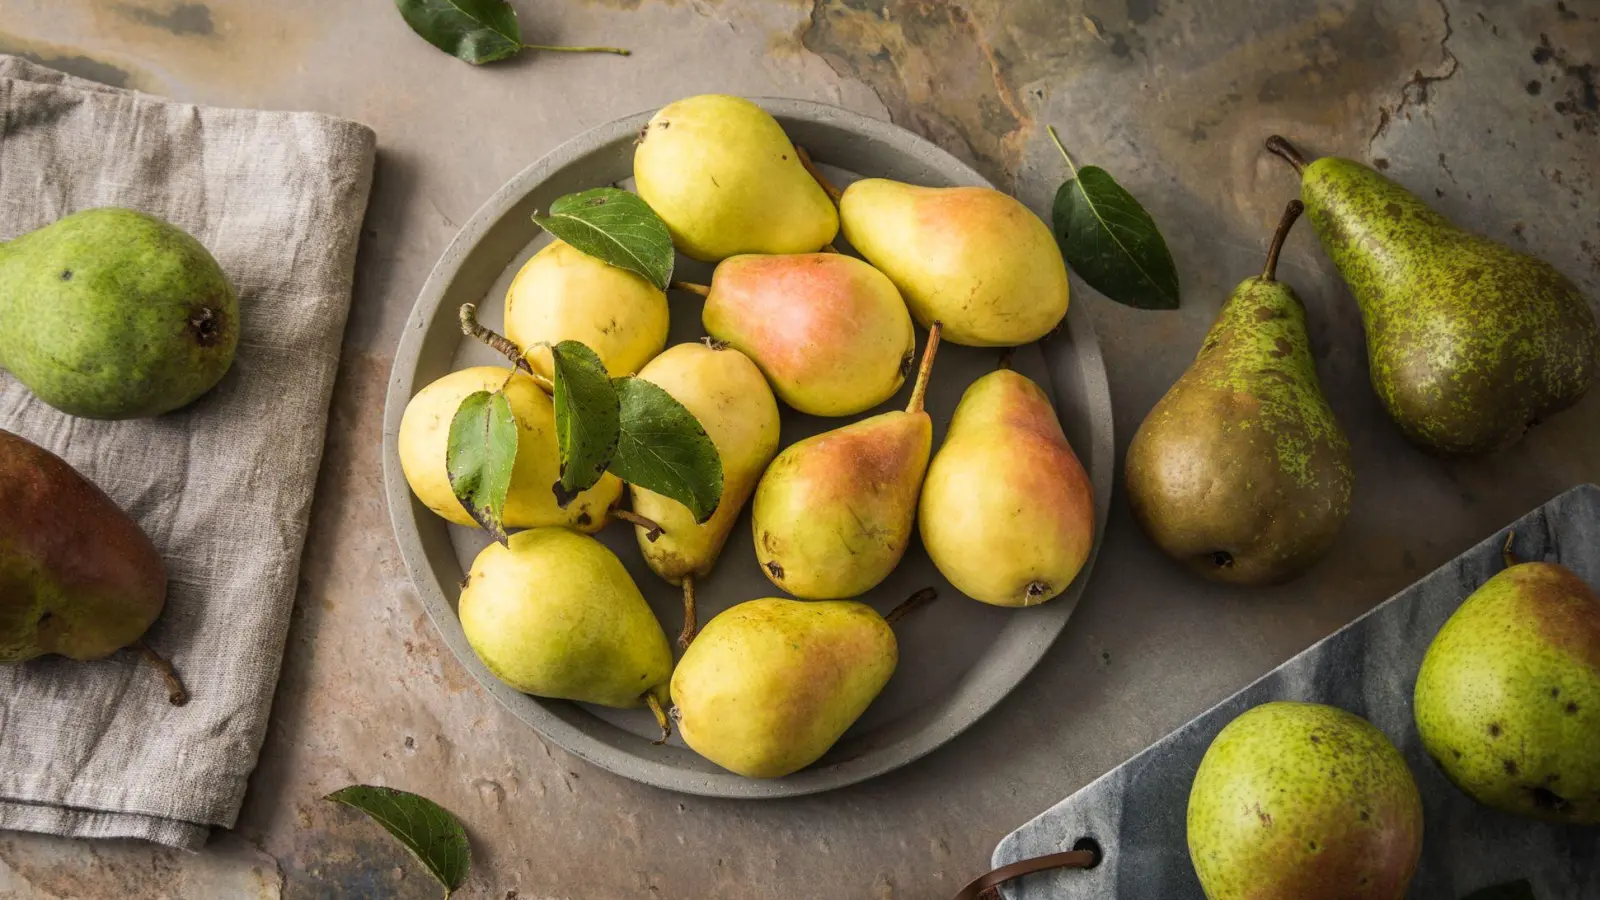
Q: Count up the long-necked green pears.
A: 2